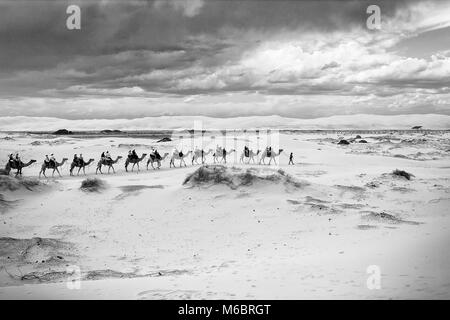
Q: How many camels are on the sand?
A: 11